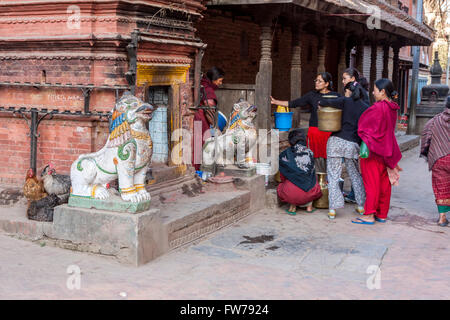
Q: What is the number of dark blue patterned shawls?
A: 1